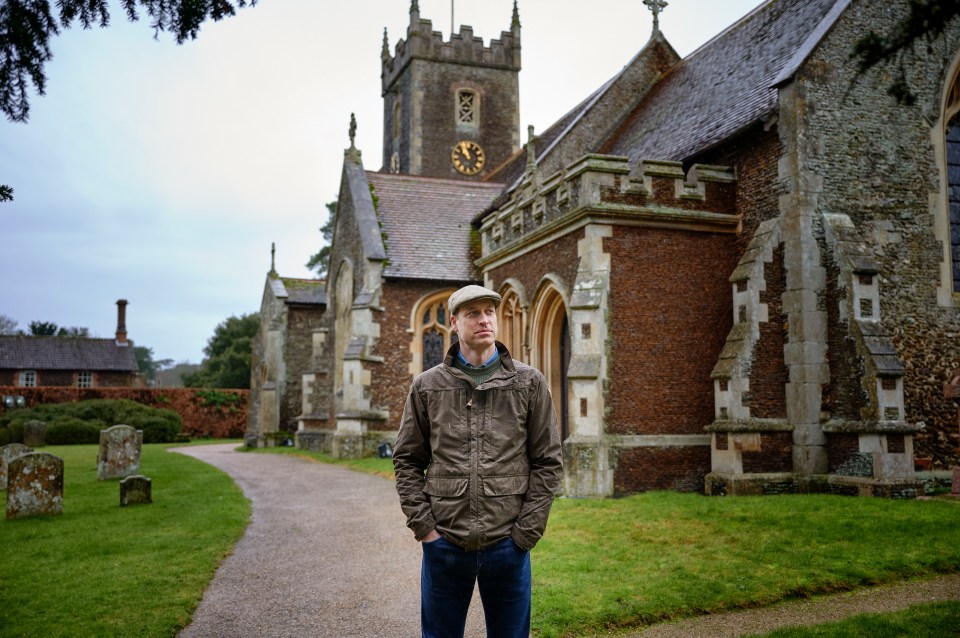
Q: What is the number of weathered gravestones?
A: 5